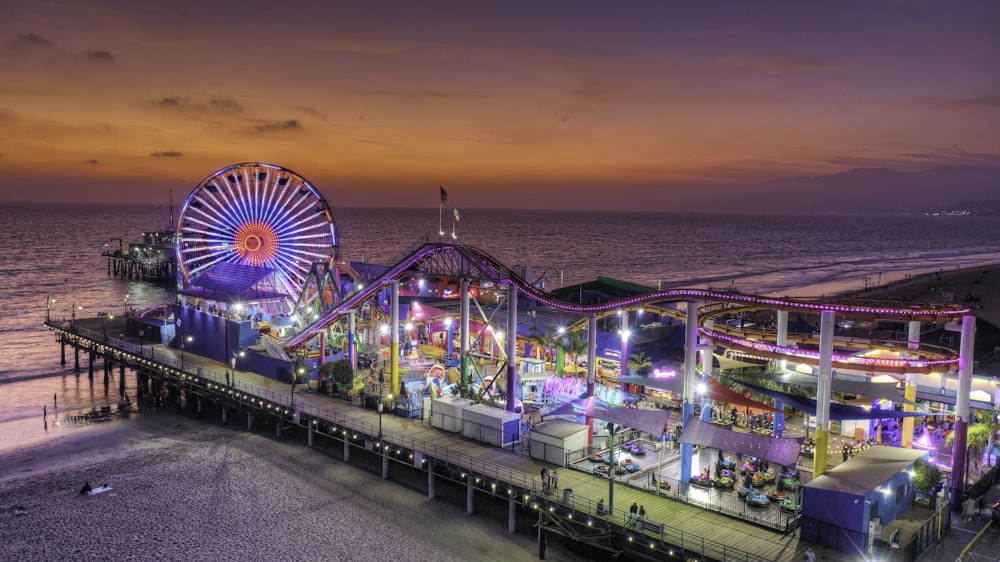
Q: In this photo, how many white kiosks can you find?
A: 3